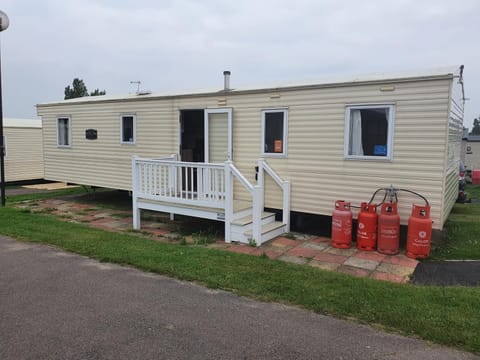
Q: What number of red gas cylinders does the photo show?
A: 4